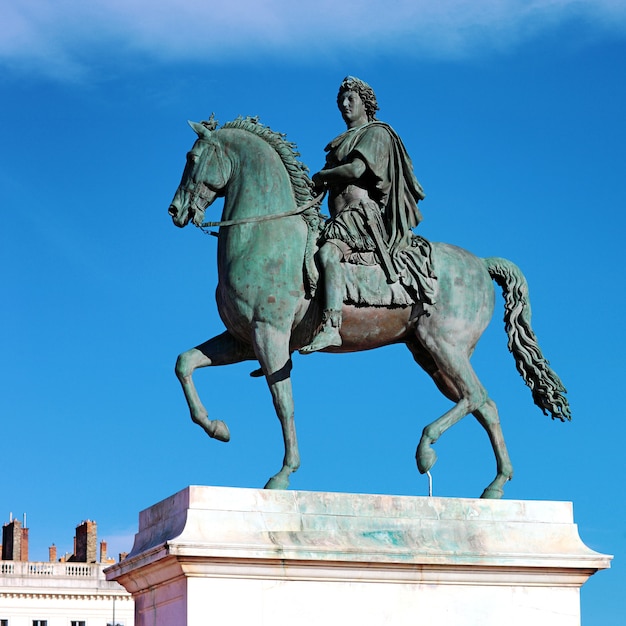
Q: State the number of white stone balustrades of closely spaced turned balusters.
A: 1